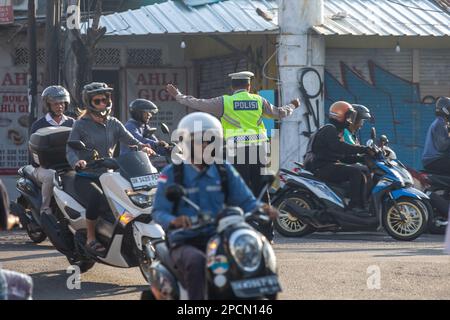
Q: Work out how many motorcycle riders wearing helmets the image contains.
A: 7